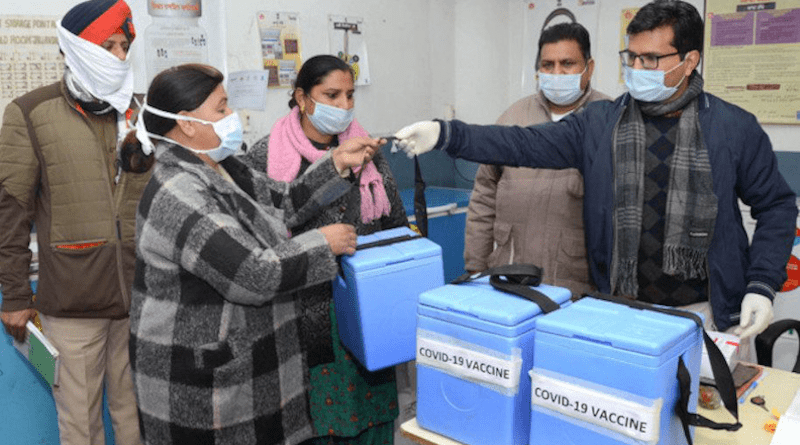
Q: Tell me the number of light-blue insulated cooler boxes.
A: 3